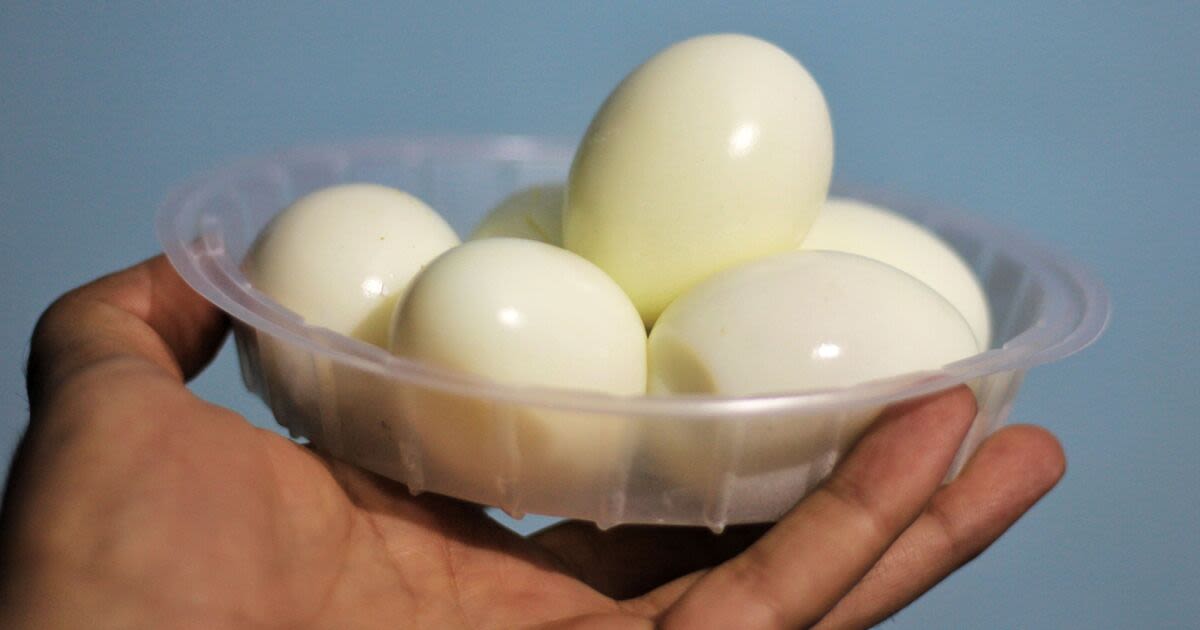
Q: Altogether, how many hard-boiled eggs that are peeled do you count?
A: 6